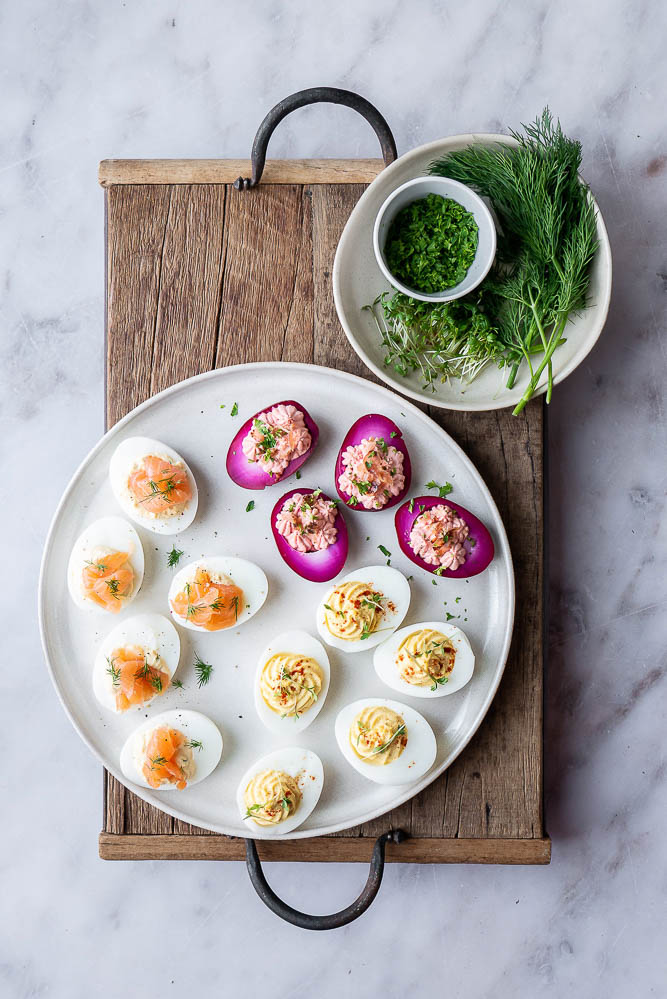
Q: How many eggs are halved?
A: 14